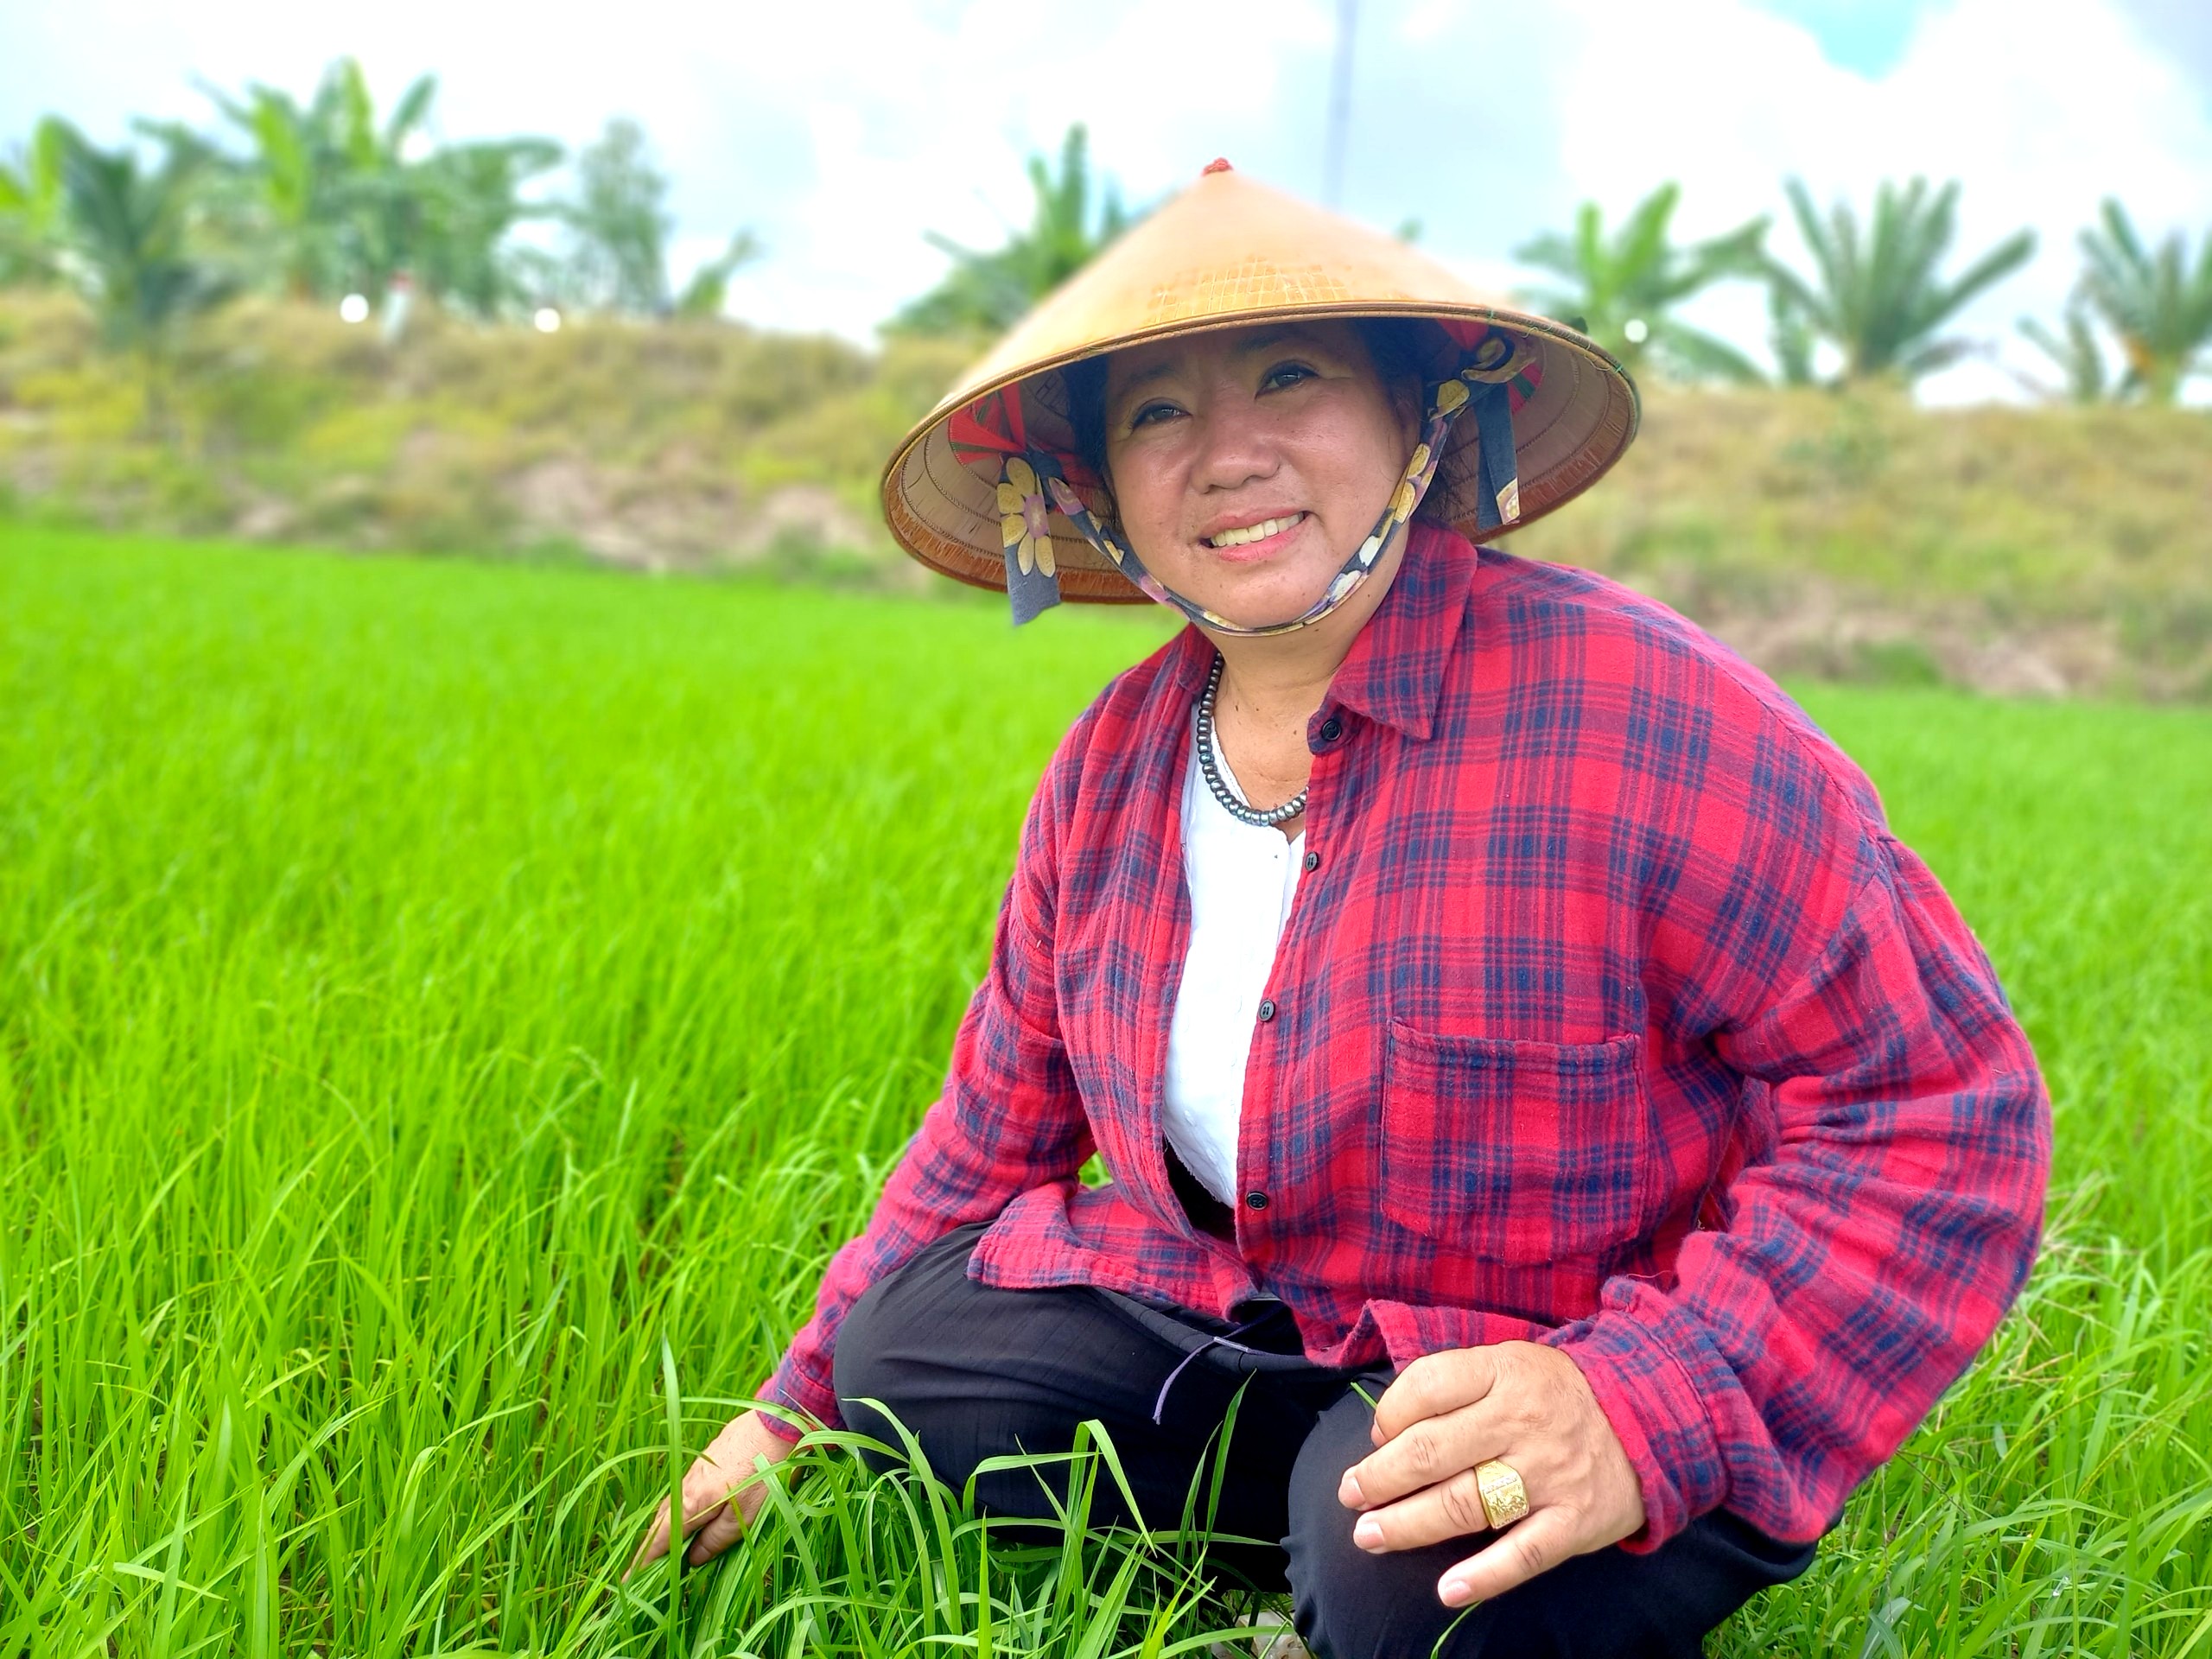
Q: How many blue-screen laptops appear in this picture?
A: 0